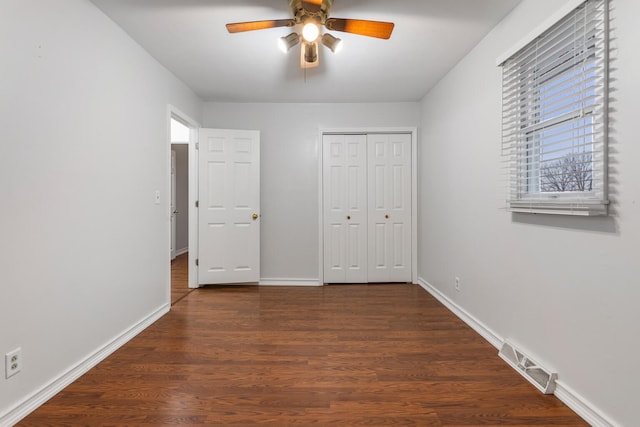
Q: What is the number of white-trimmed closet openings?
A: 1